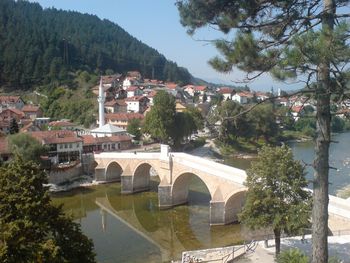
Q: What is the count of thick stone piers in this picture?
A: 4